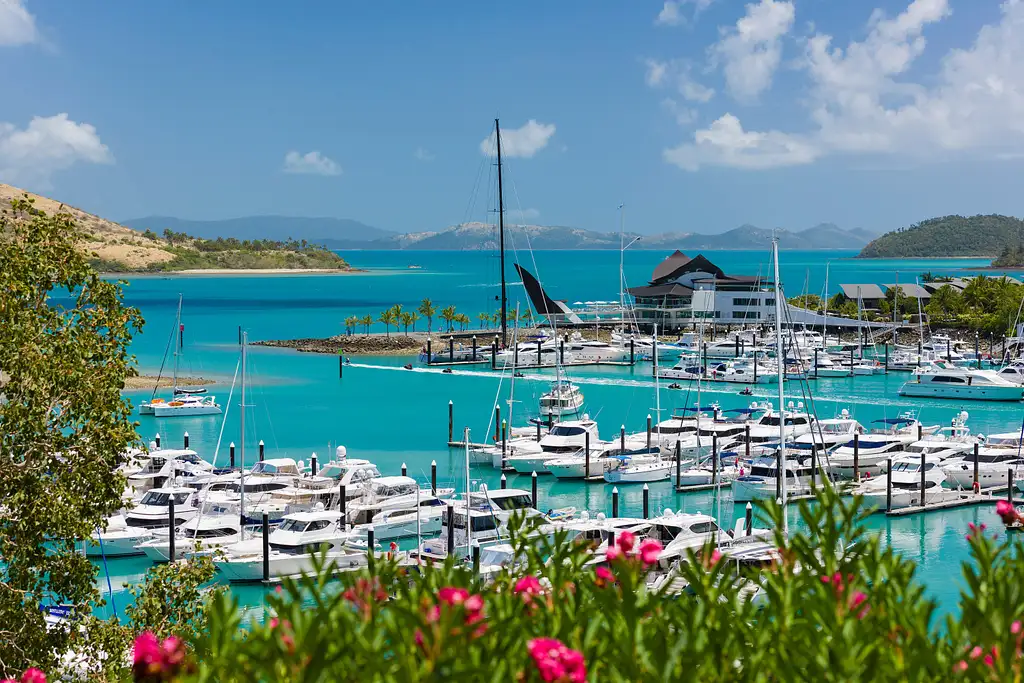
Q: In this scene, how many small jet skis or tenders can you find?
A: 6